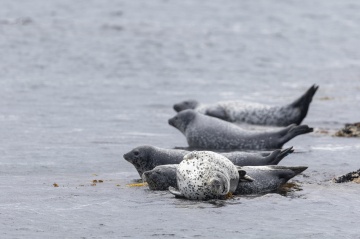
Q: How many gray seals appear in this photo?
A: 4